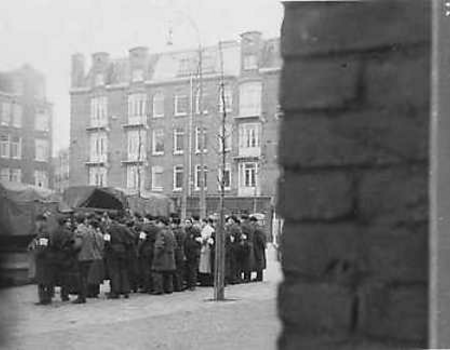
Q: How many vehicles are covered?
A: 3